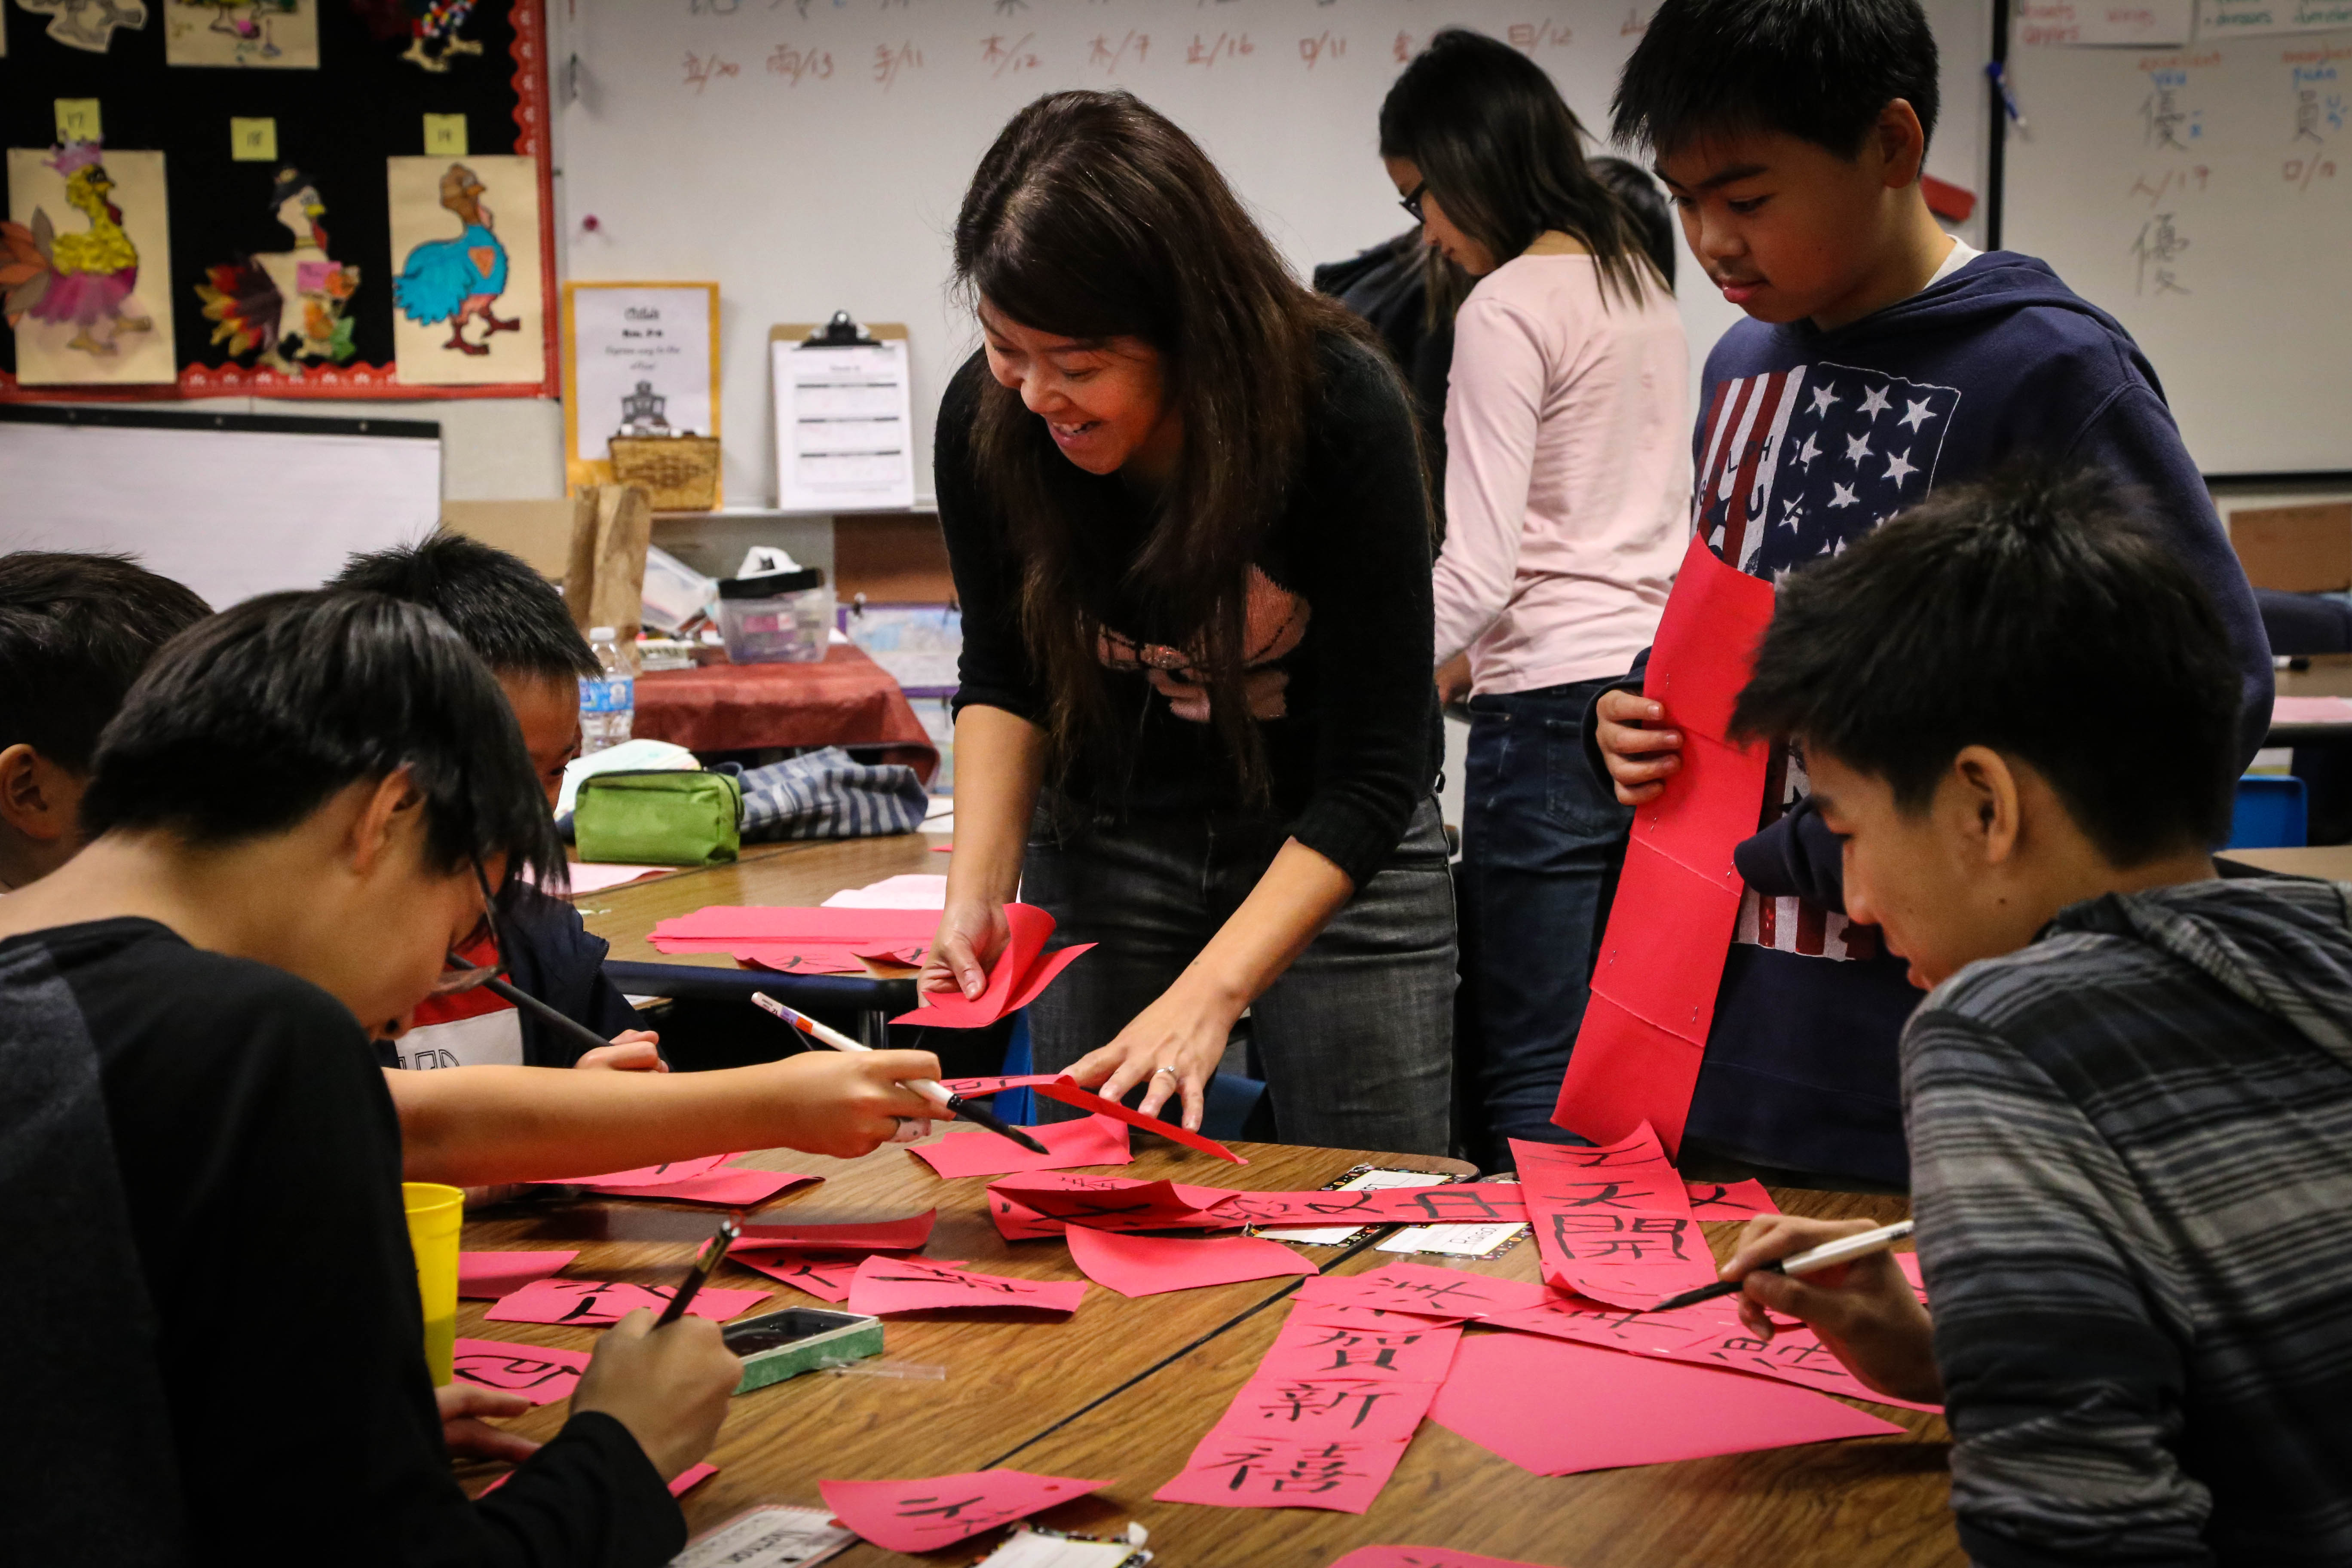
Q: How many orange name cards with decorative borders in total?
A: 0